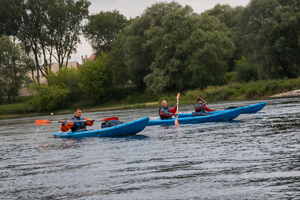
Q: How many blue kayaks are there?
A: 3